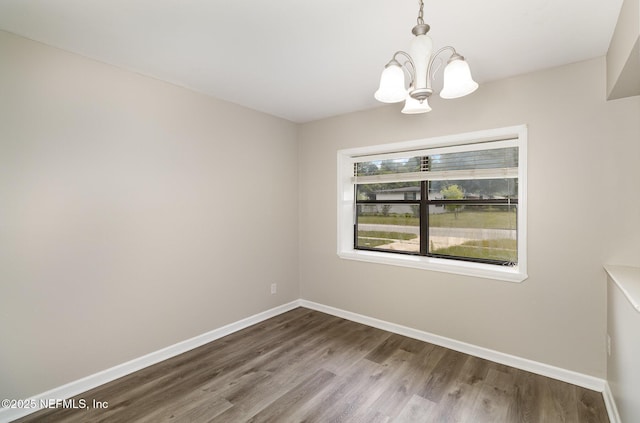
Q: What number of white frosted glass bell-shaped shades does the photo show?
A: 3